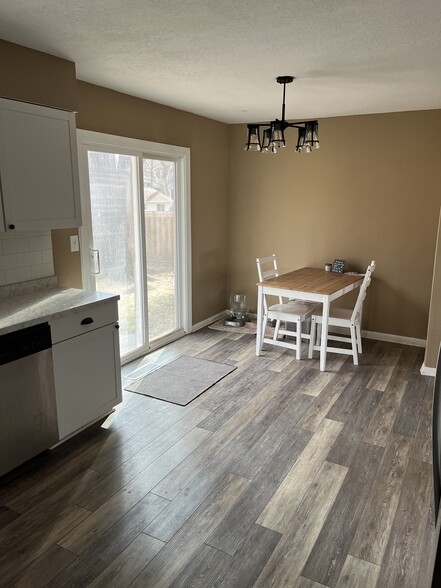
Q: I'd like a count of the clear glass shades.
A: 5